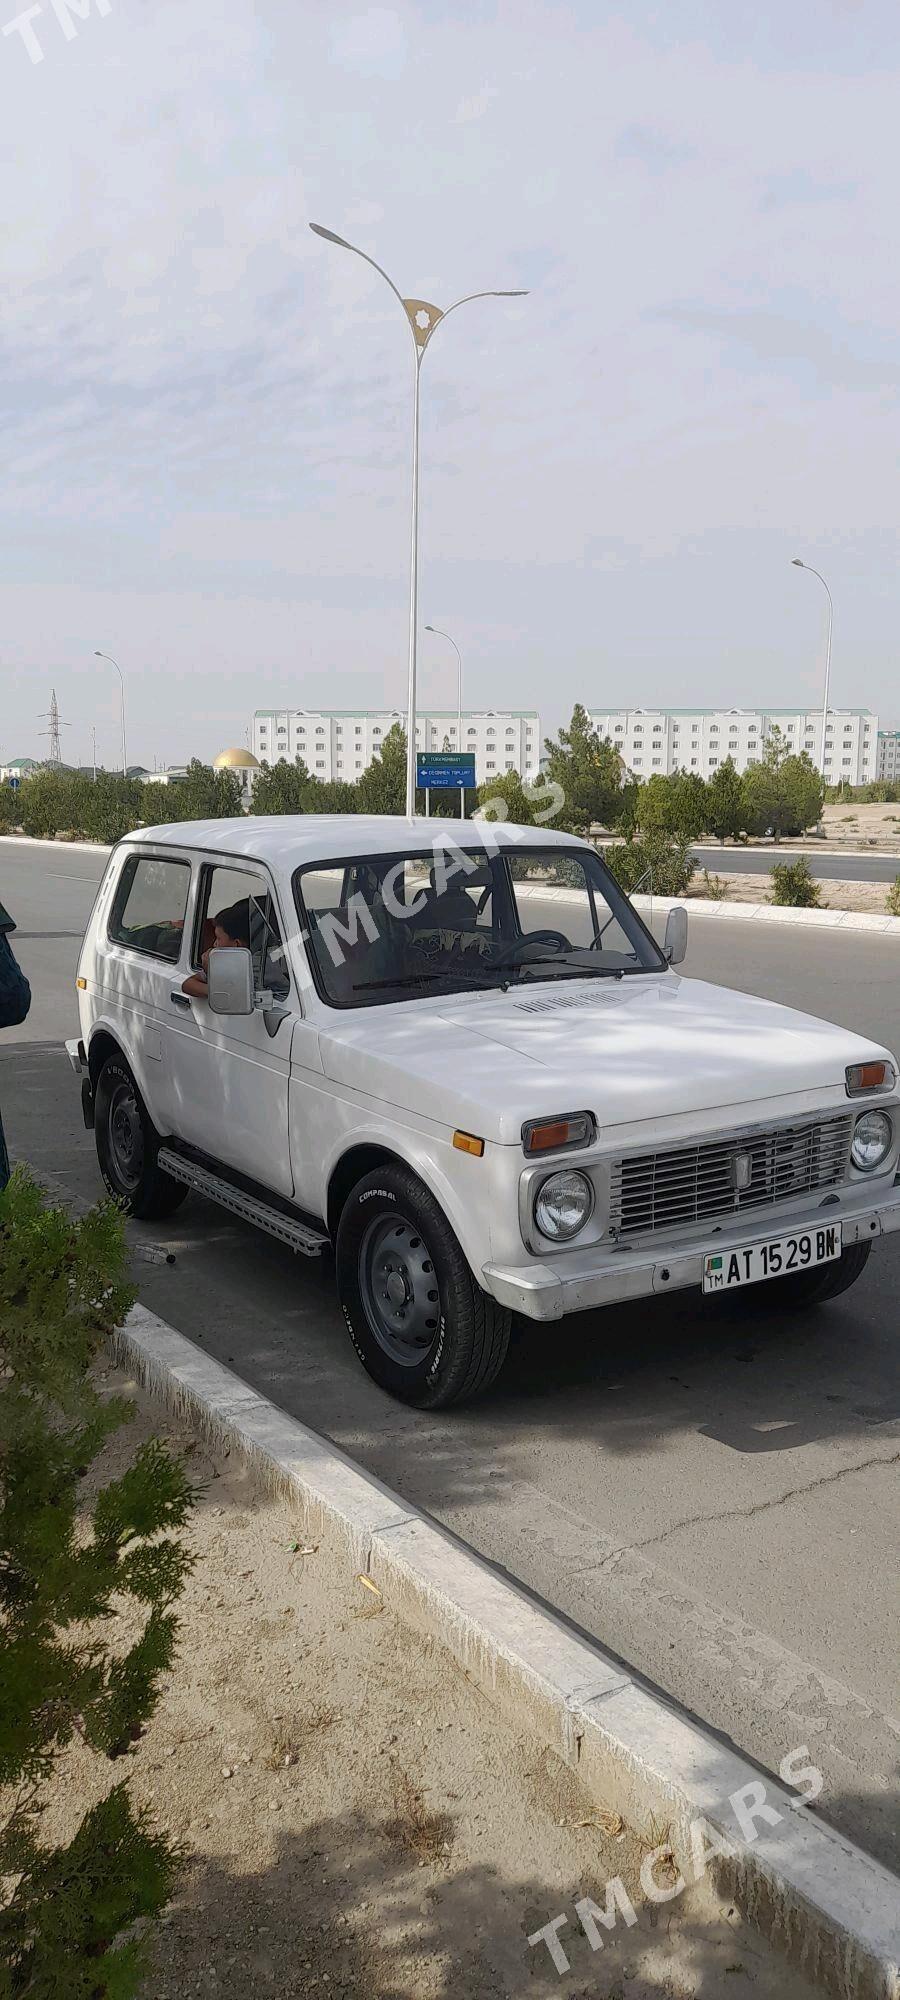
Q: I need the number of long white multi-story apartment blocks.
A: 2